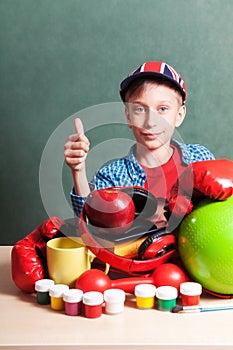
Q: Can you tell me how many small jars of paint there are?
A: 8